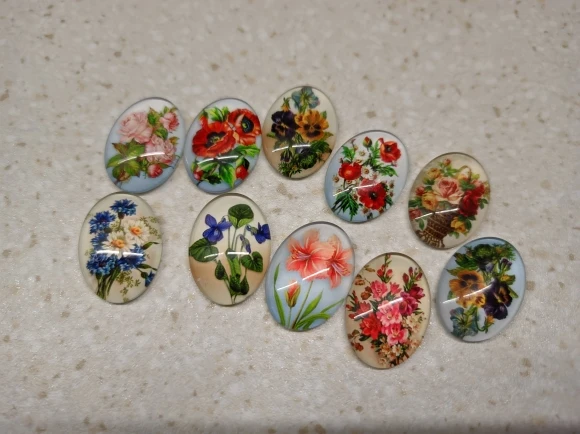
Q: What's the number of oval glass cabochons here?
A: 10